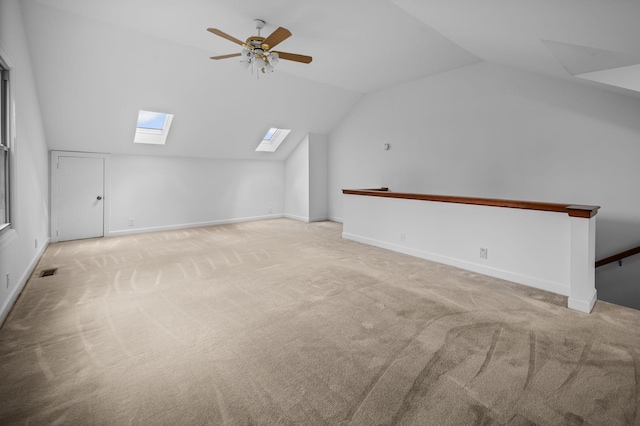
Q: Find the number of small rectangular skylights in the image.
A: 2